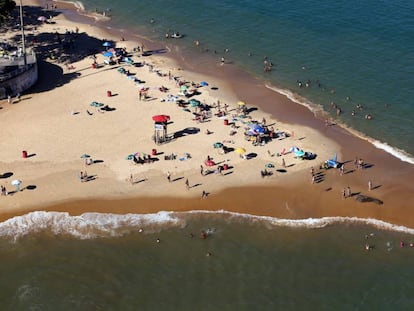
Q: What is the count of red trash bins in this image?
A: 6